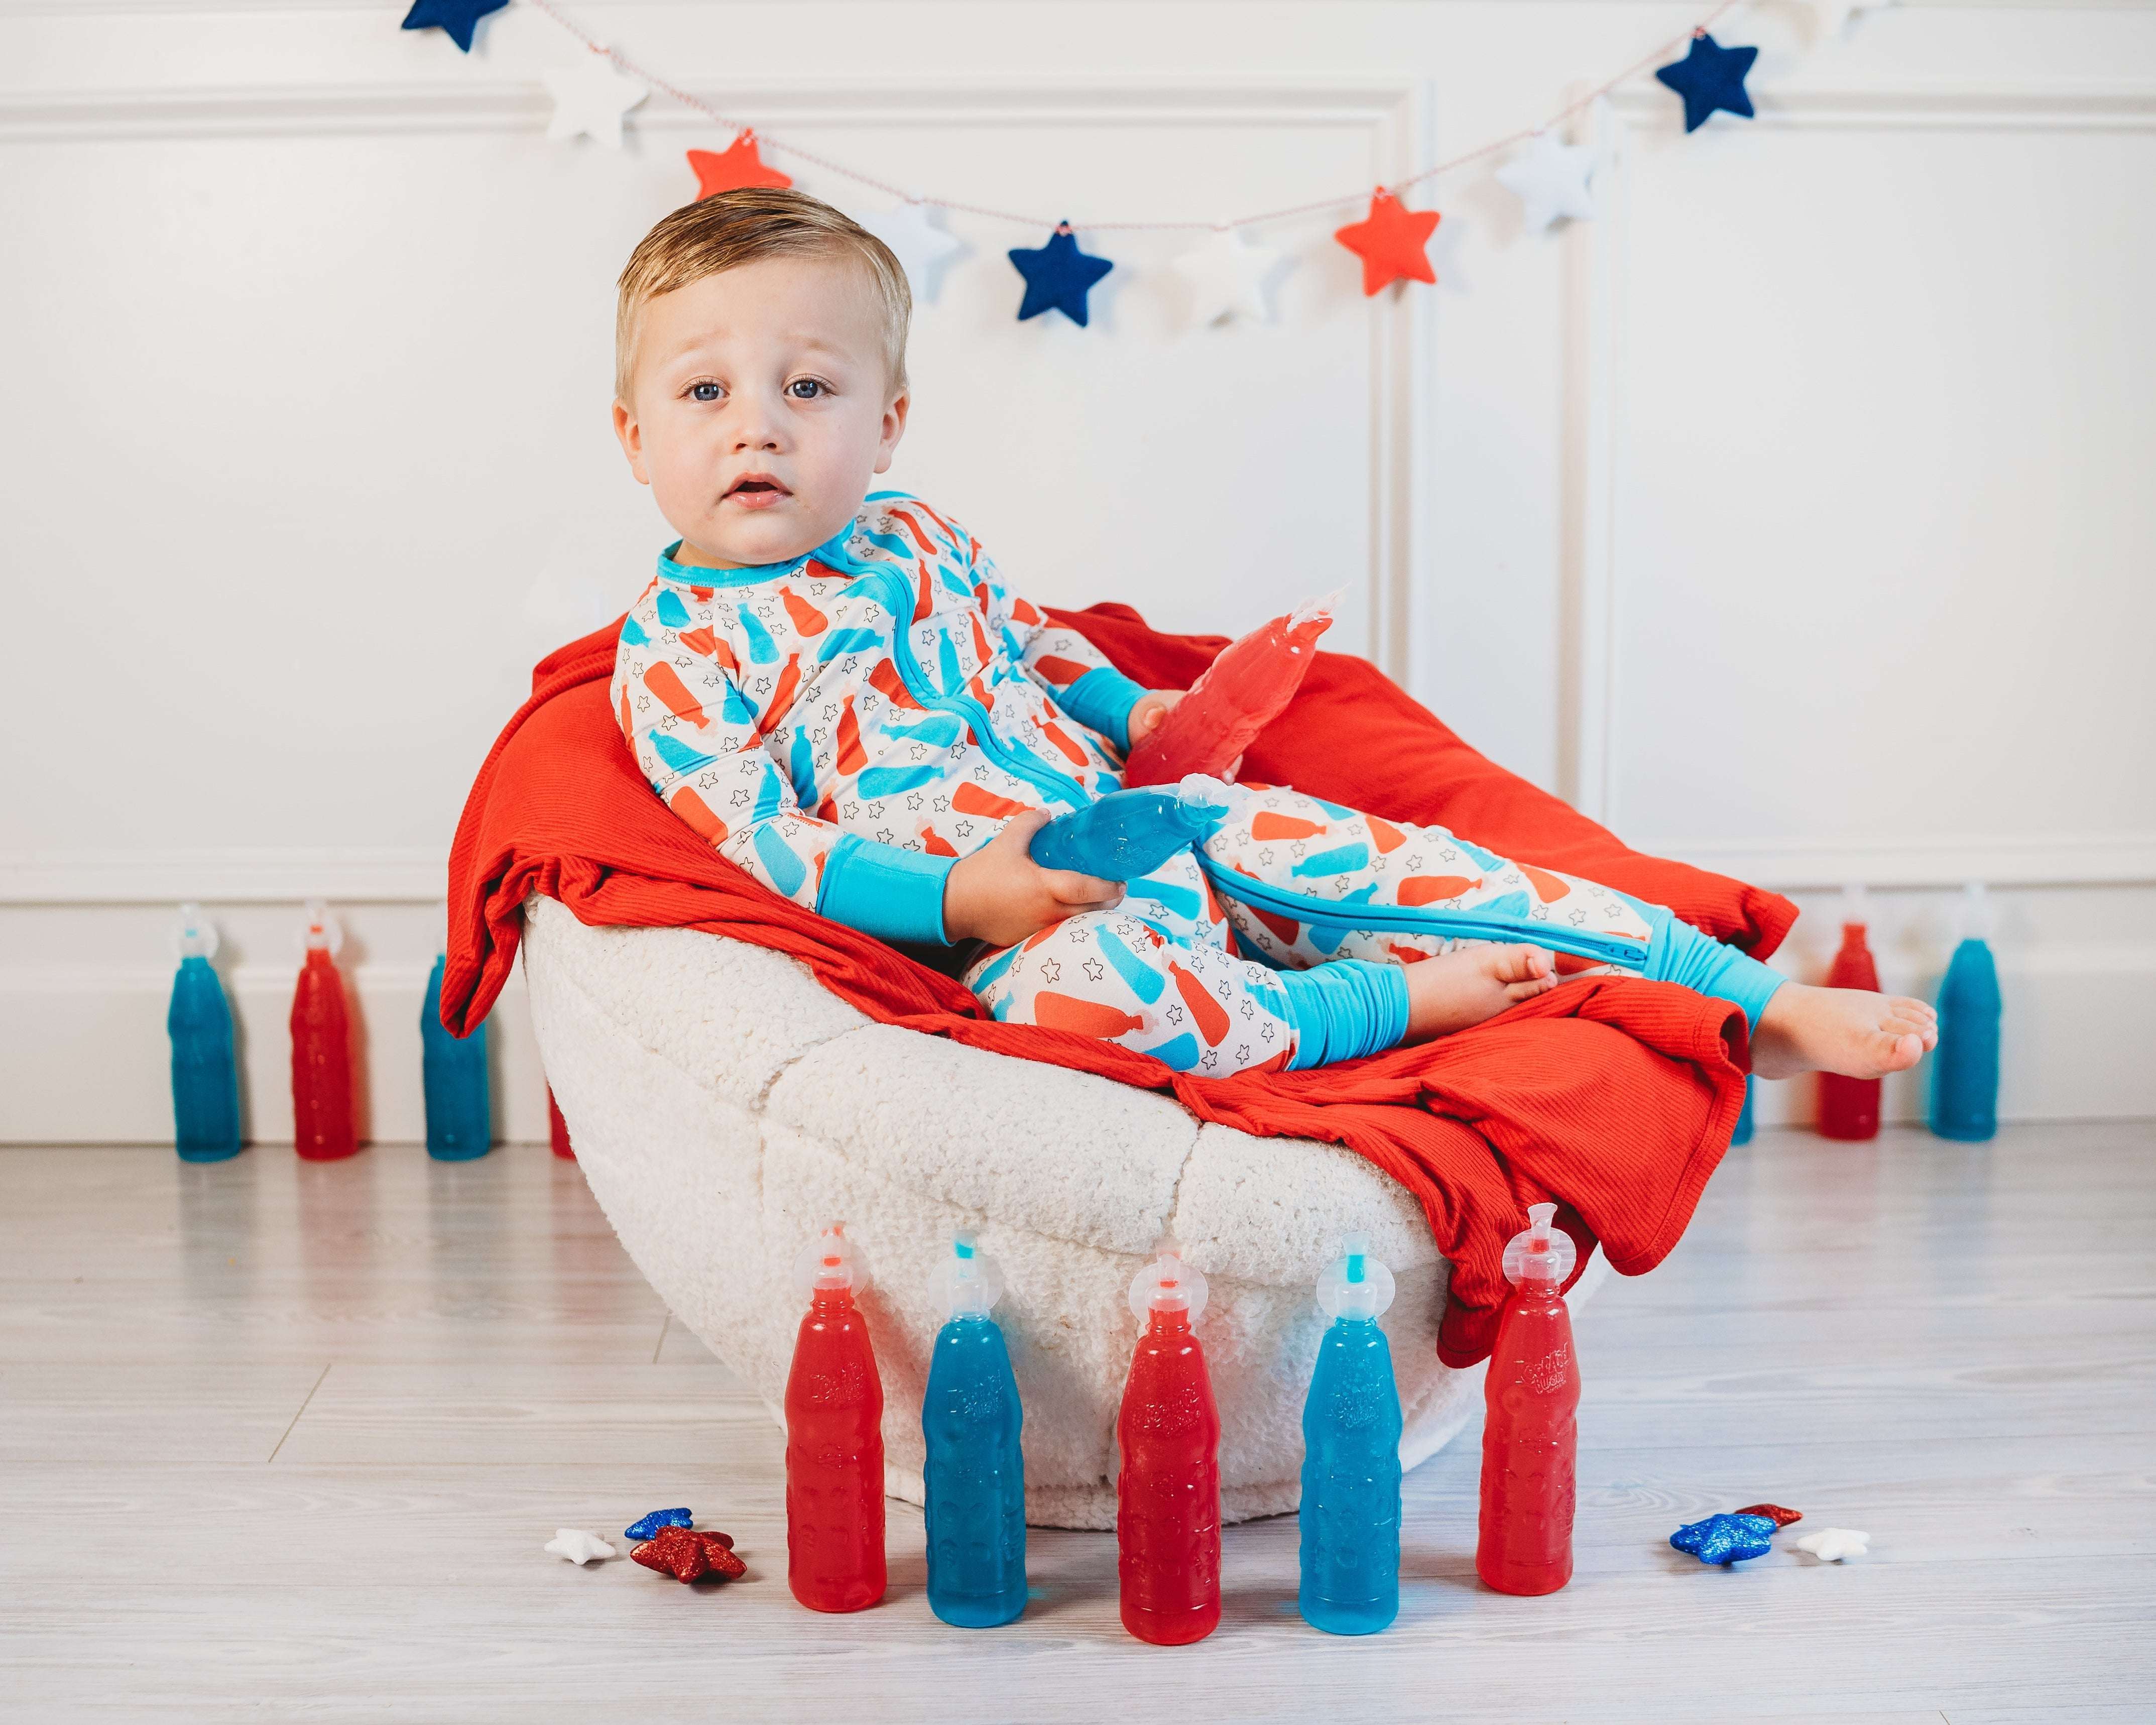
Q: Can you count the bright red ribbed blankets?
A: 1